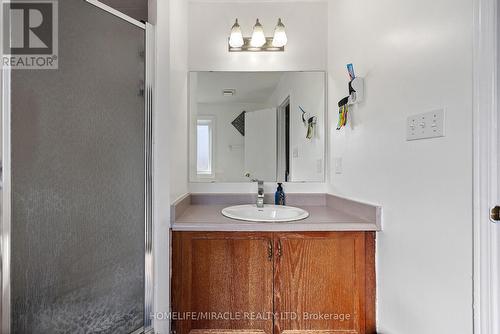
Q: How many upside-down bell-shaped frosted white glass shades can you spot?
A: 3